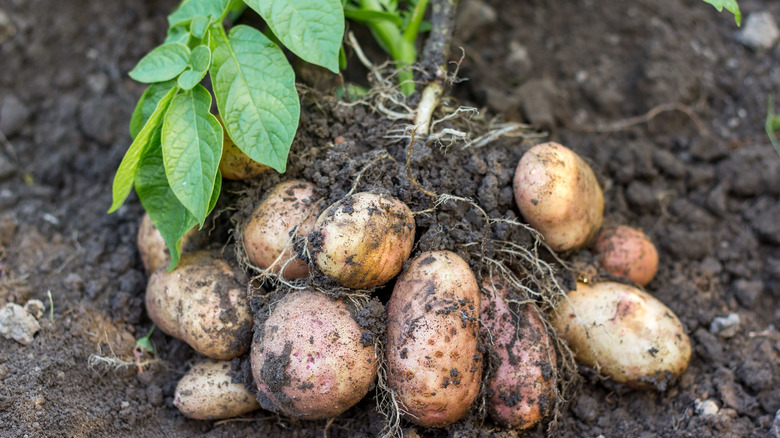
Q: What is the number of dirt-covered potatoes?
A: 12